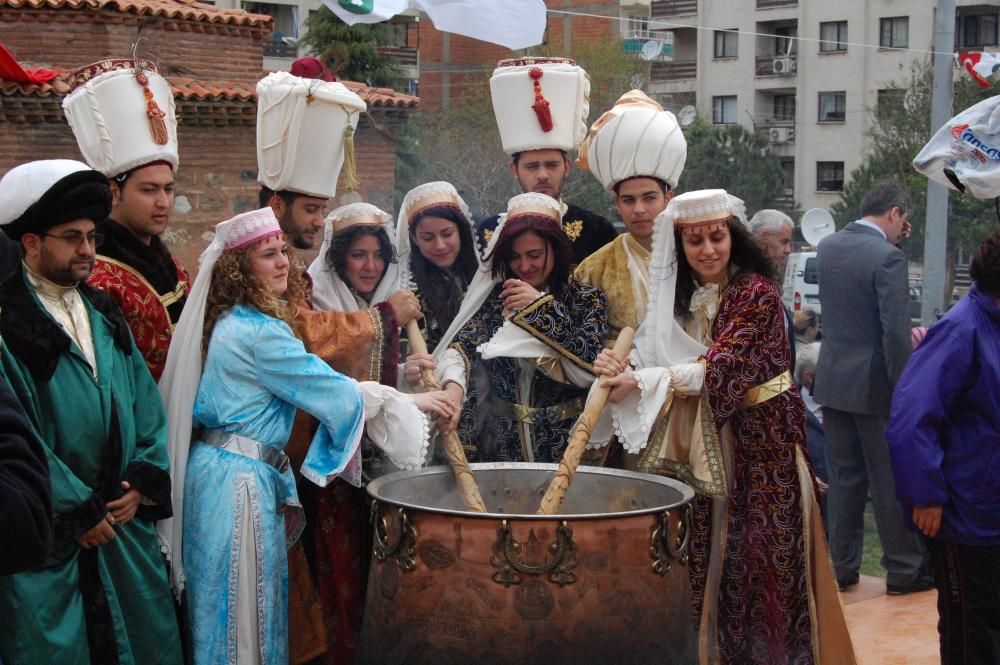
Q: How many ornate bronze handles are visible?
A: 3